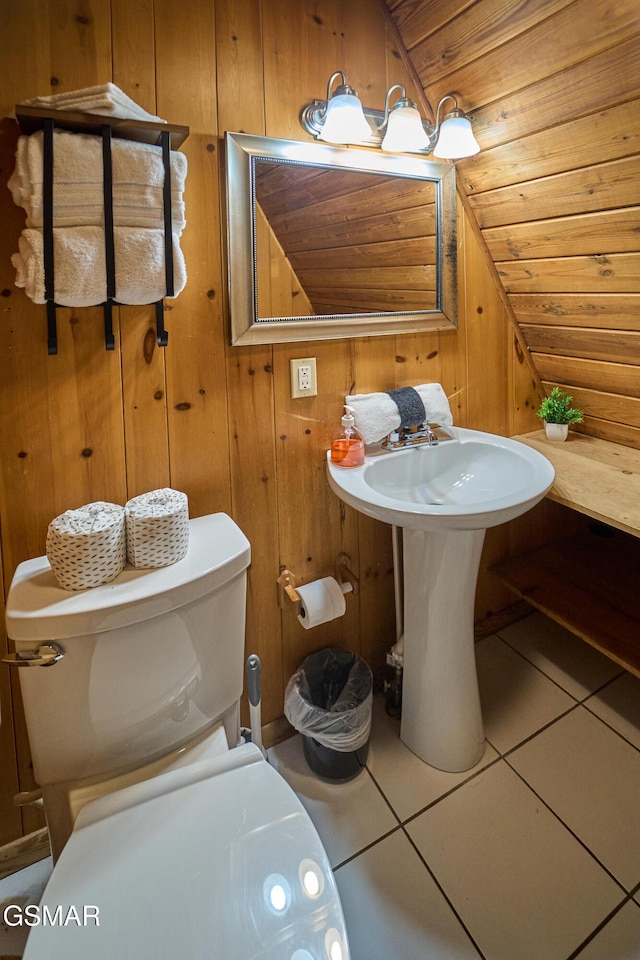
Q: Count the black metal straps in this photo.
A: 3